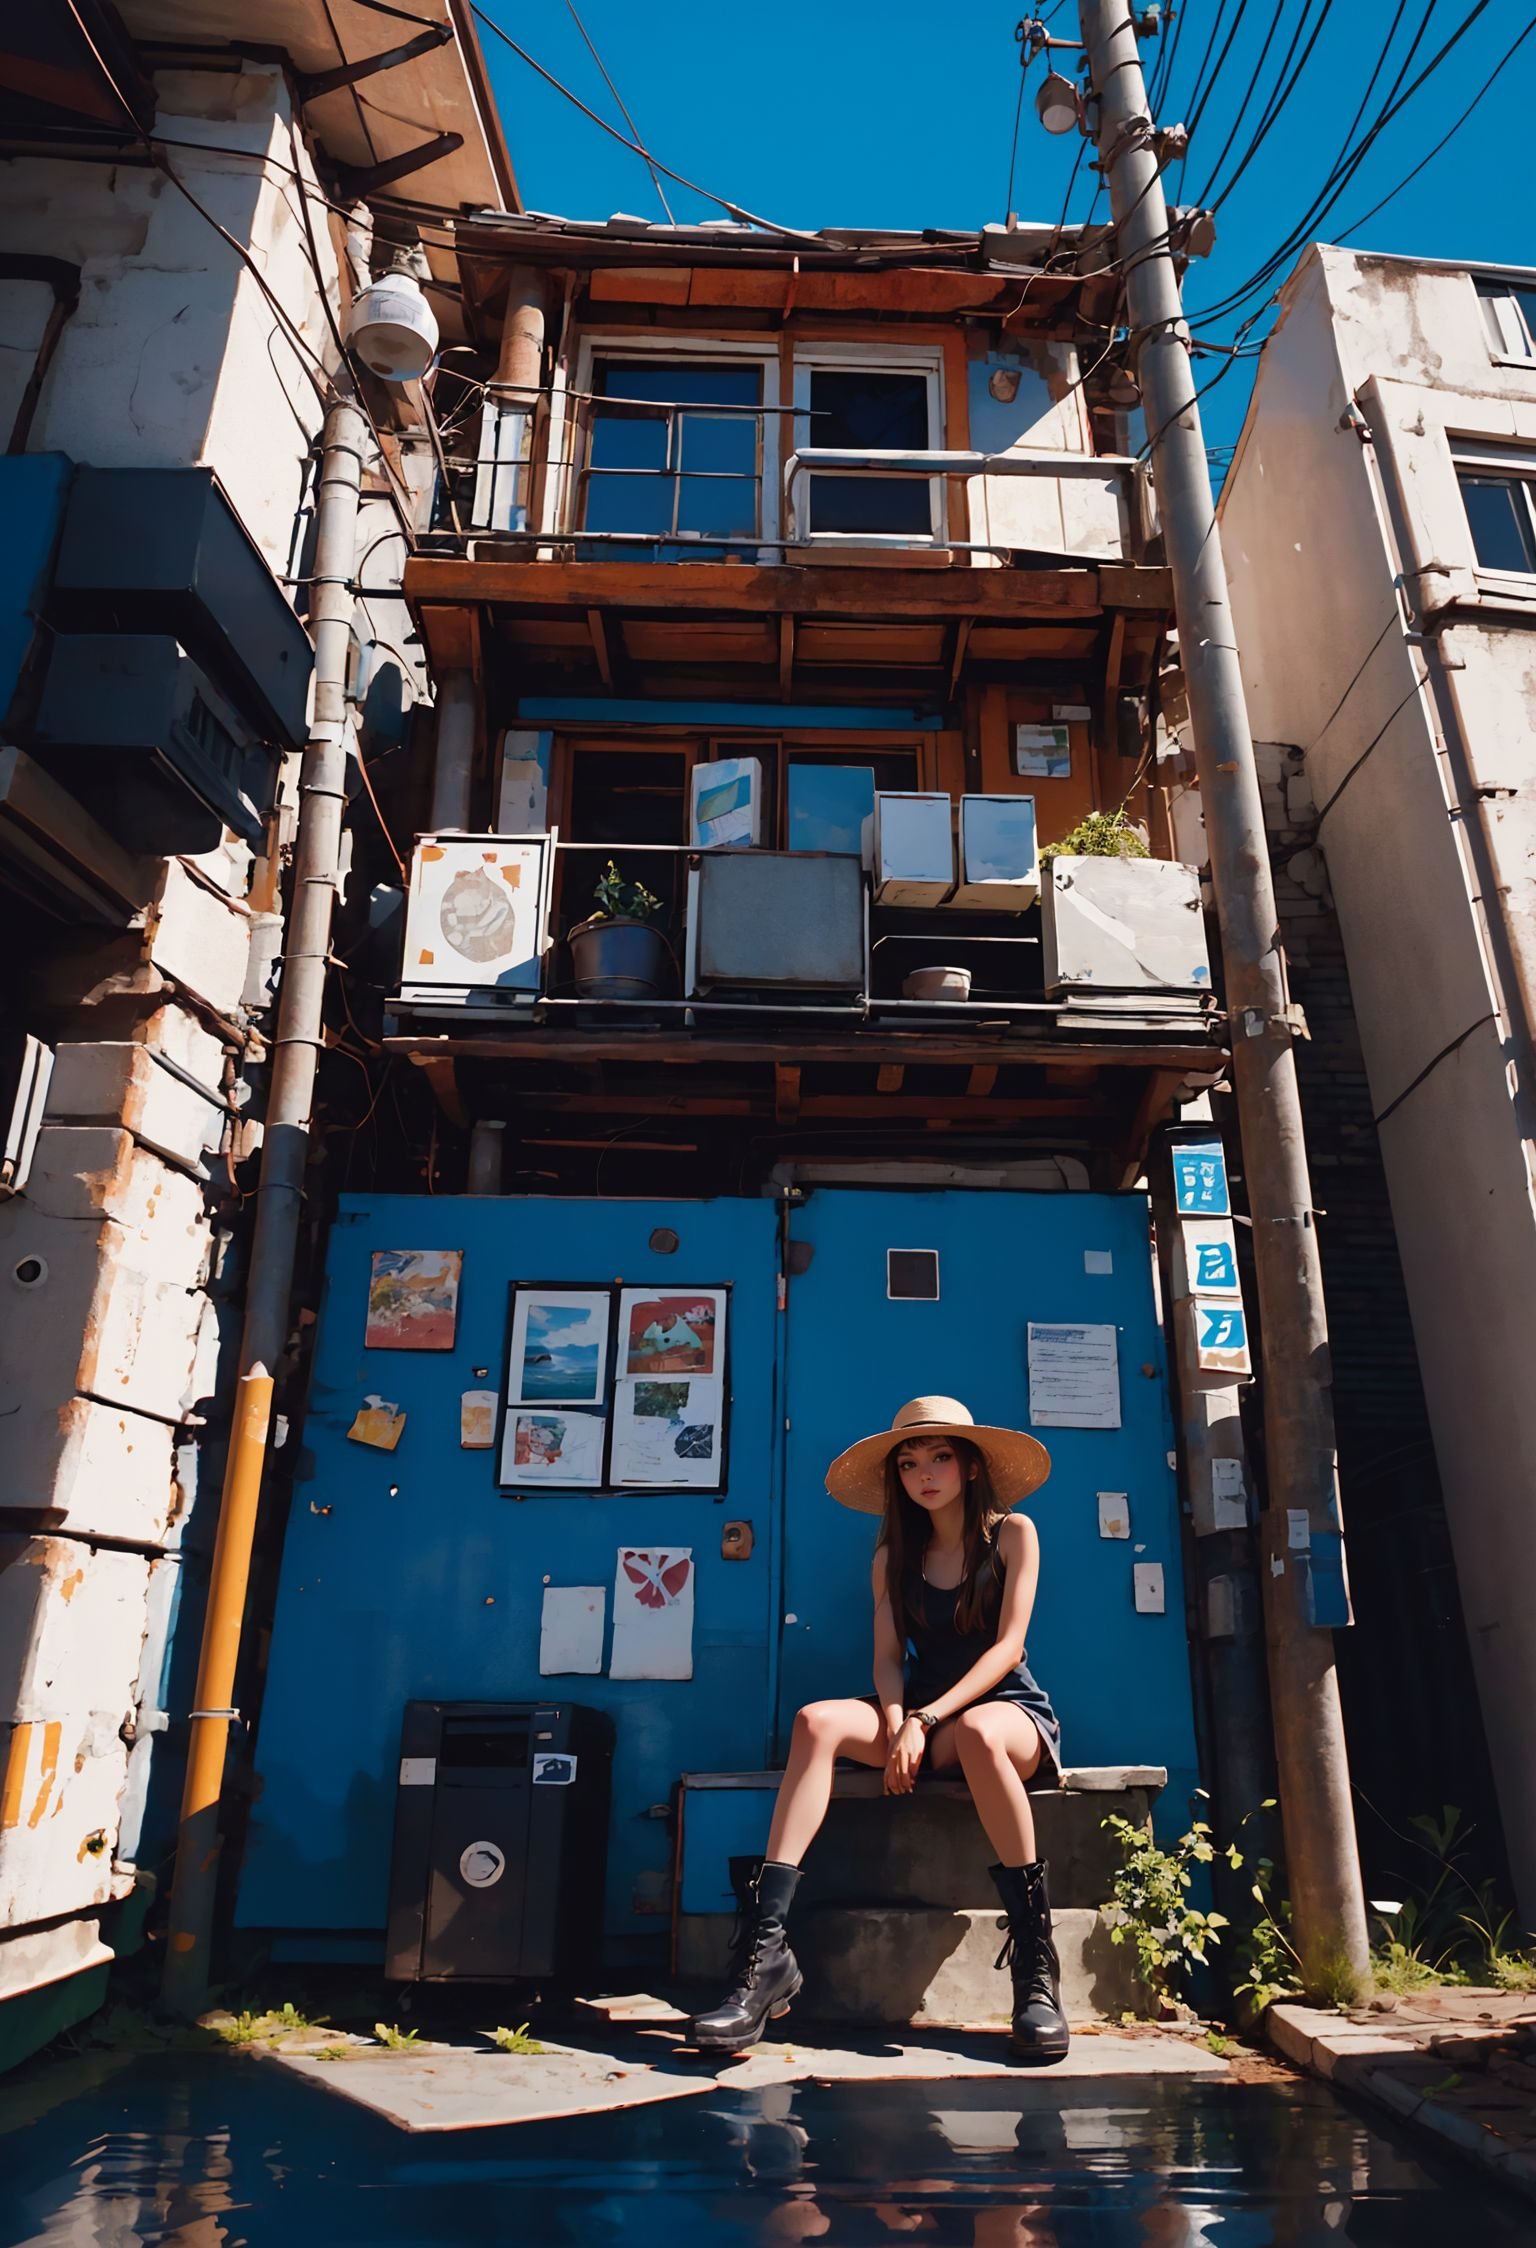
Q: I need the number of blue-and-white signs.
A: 3